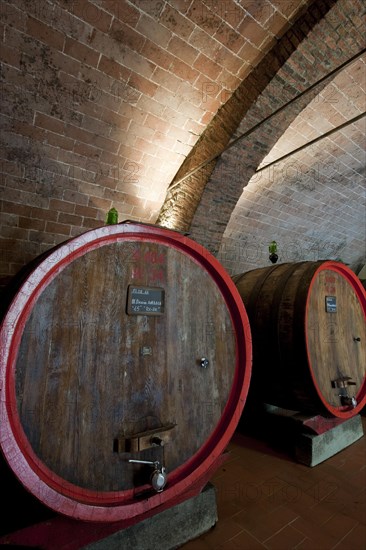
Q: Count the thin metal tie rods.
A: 2